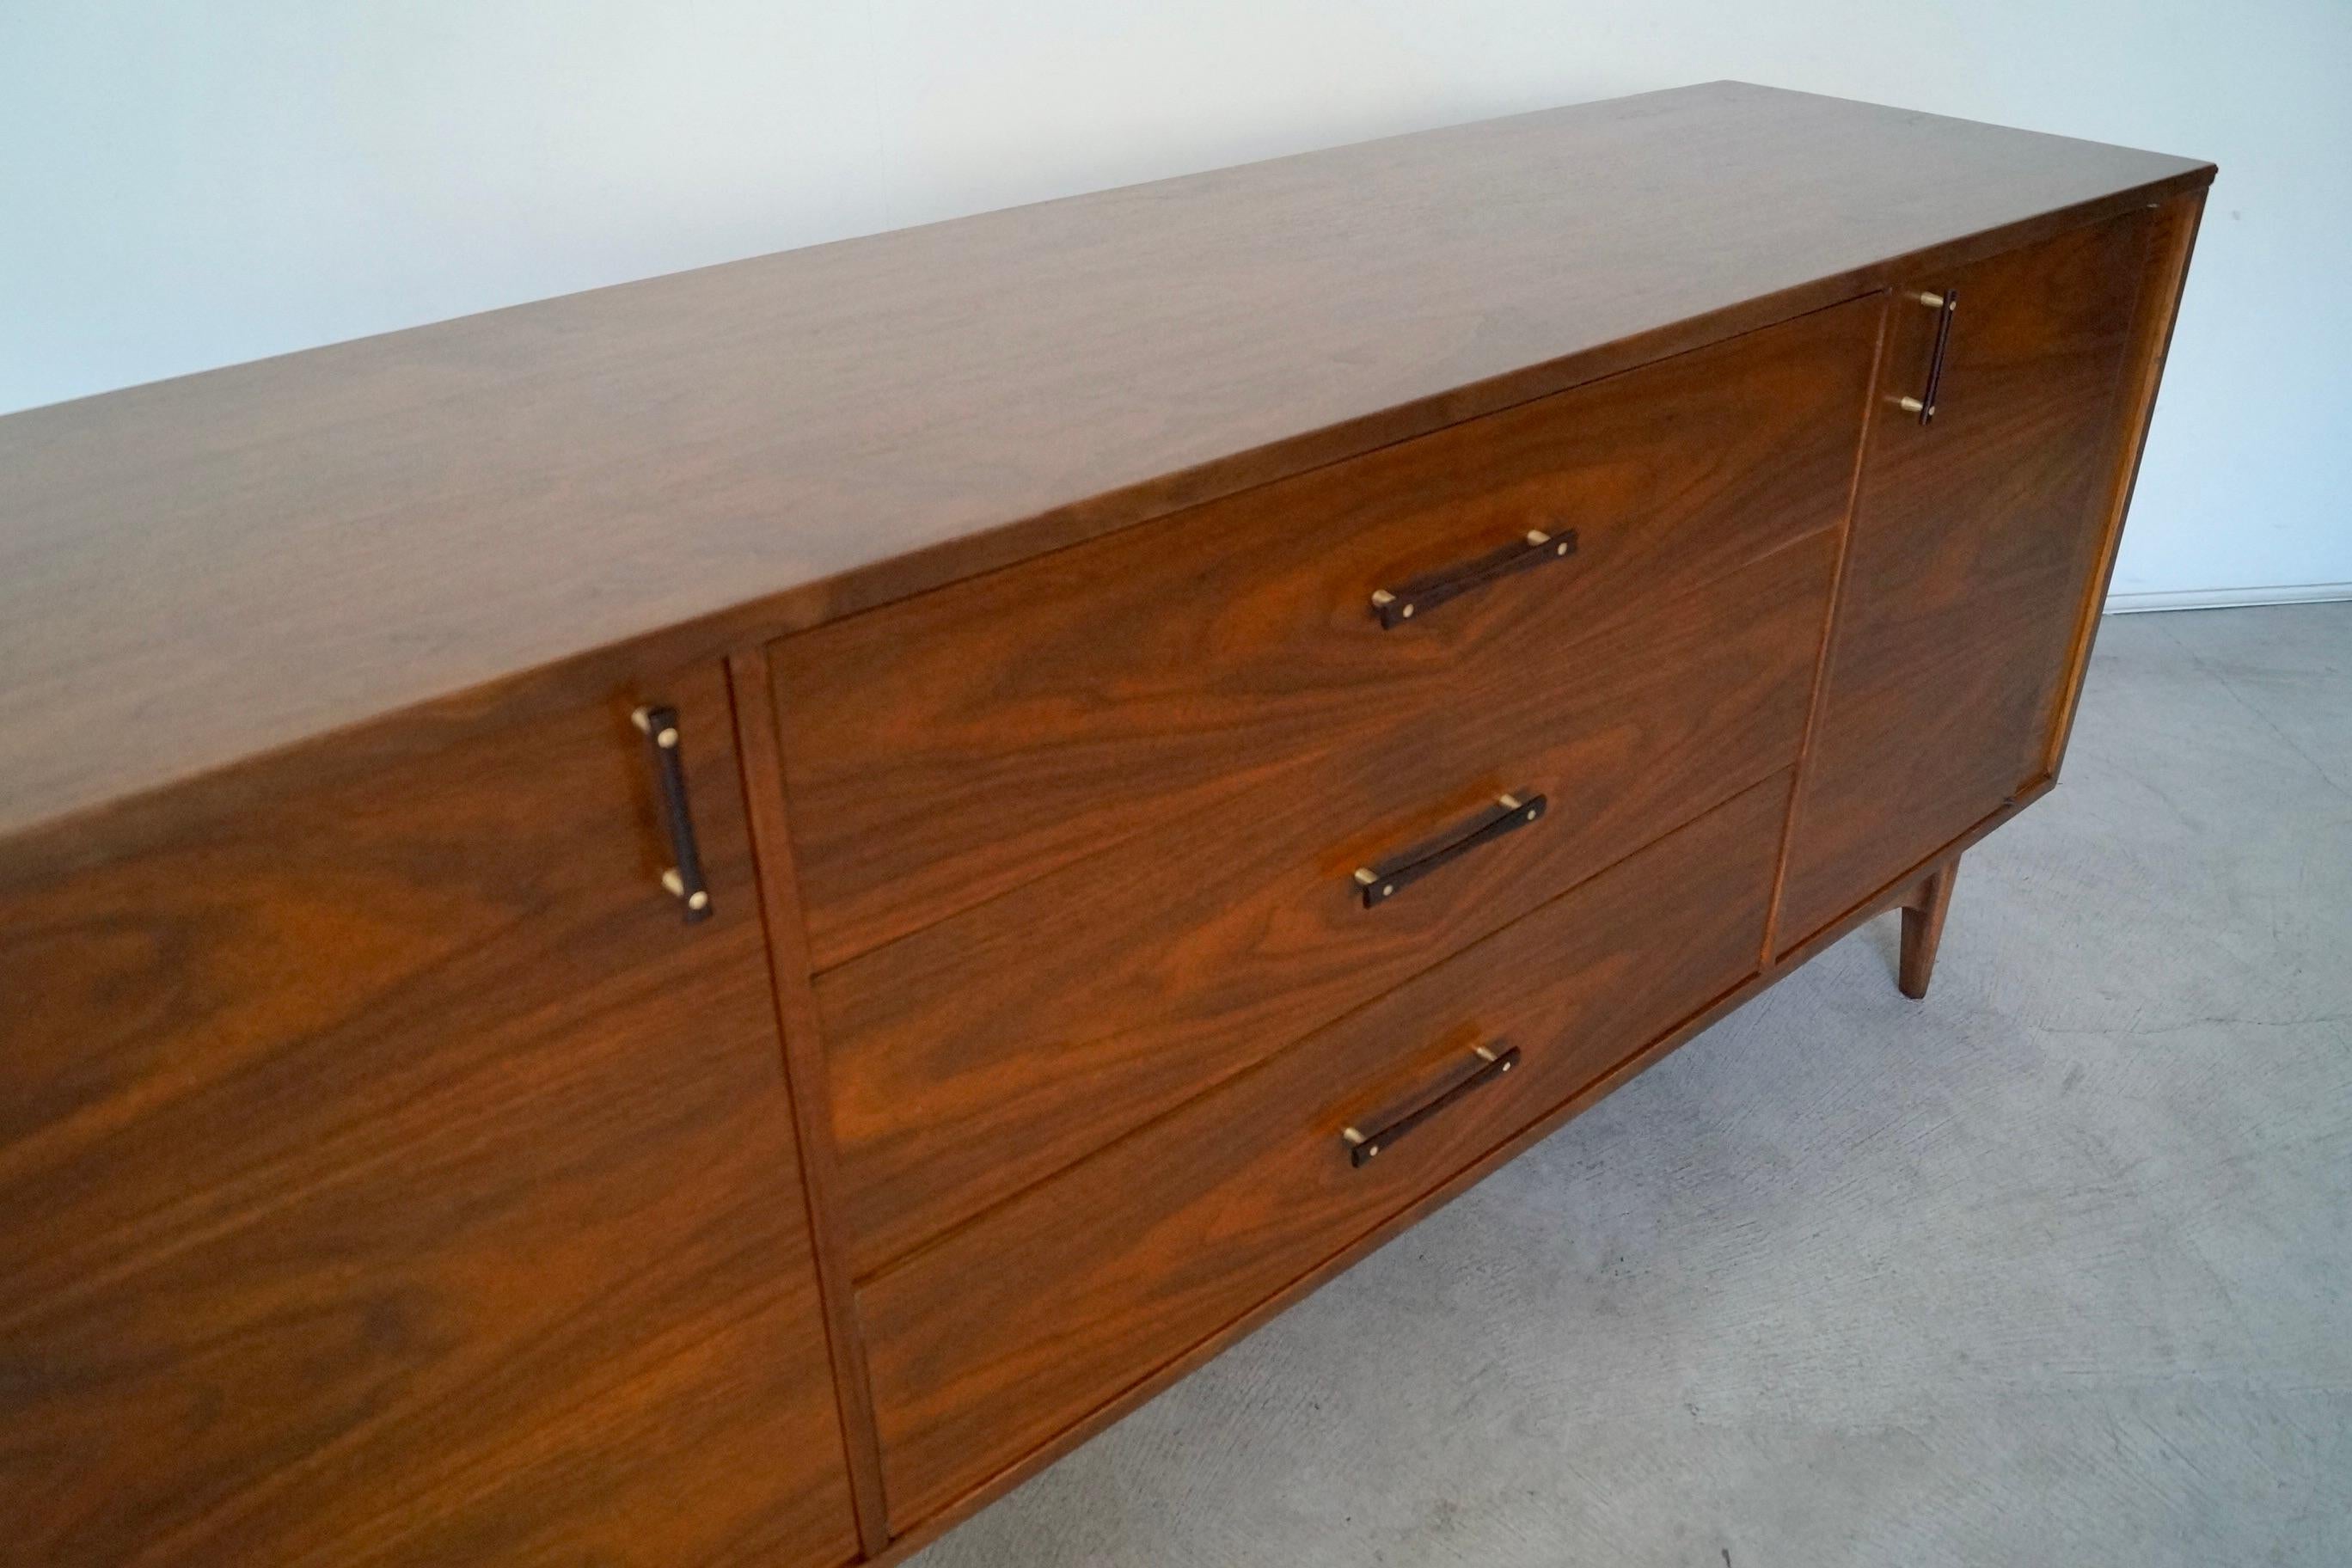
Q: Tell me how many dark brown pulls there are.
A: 5